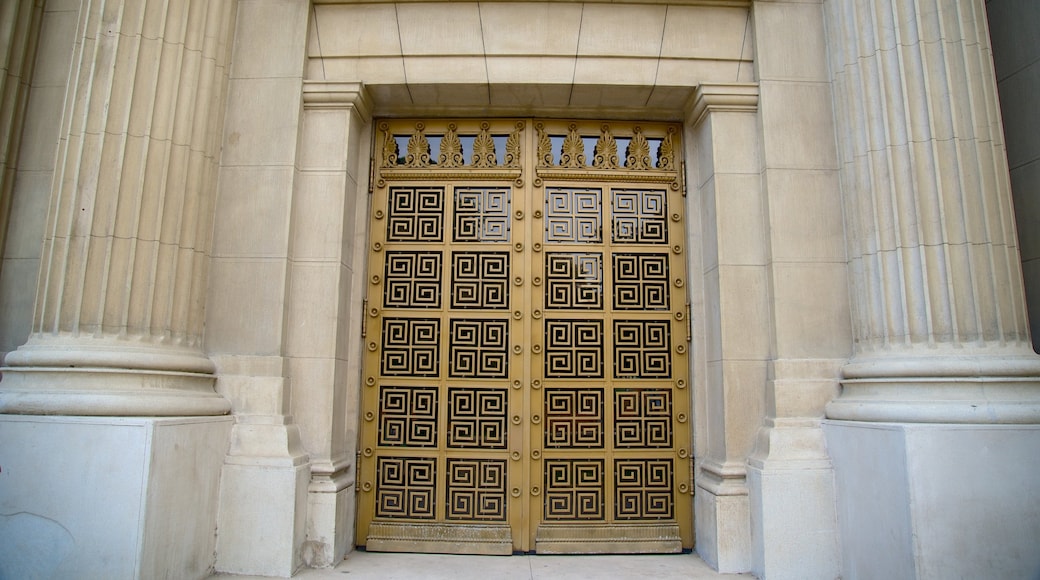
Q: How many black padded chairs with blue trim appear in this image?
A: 0